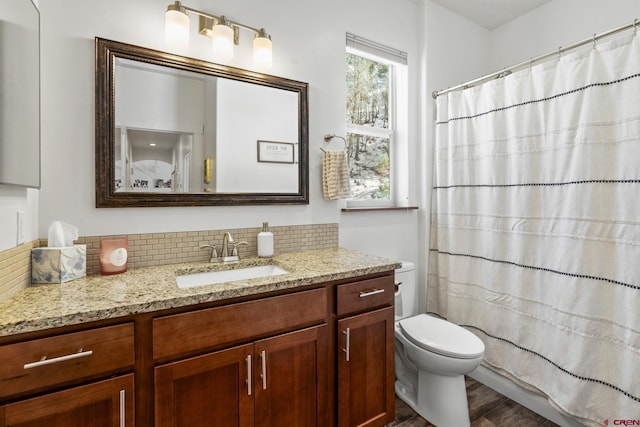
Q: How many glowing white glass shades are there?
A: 3